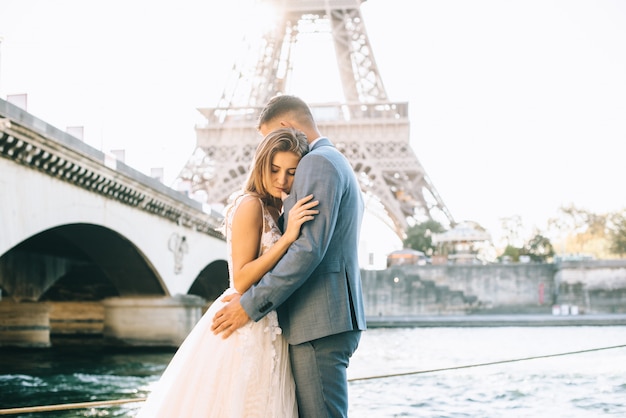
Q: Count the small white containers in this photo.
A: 3